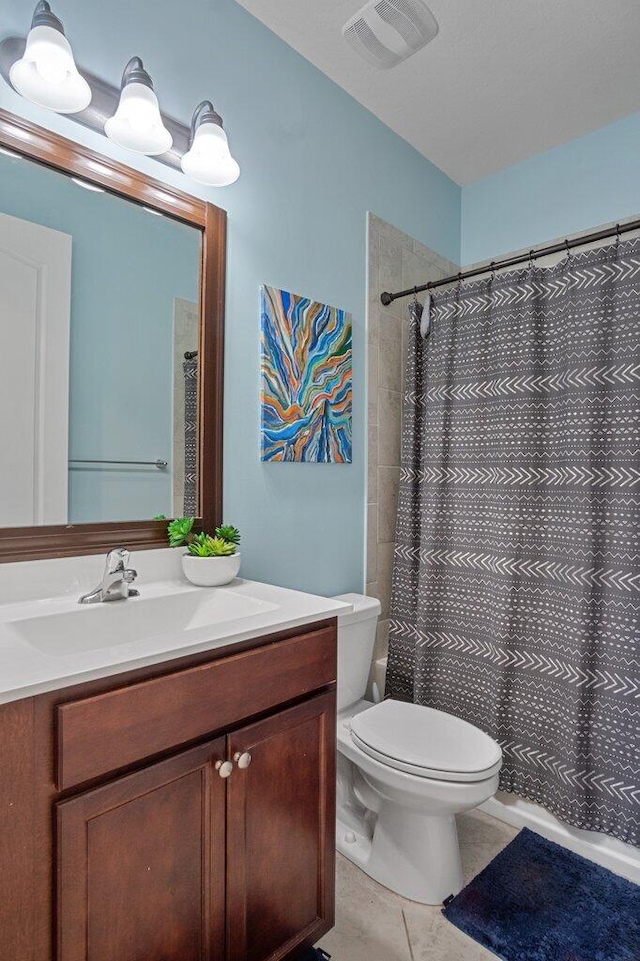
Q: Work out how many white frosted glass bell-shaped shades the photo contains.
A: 3